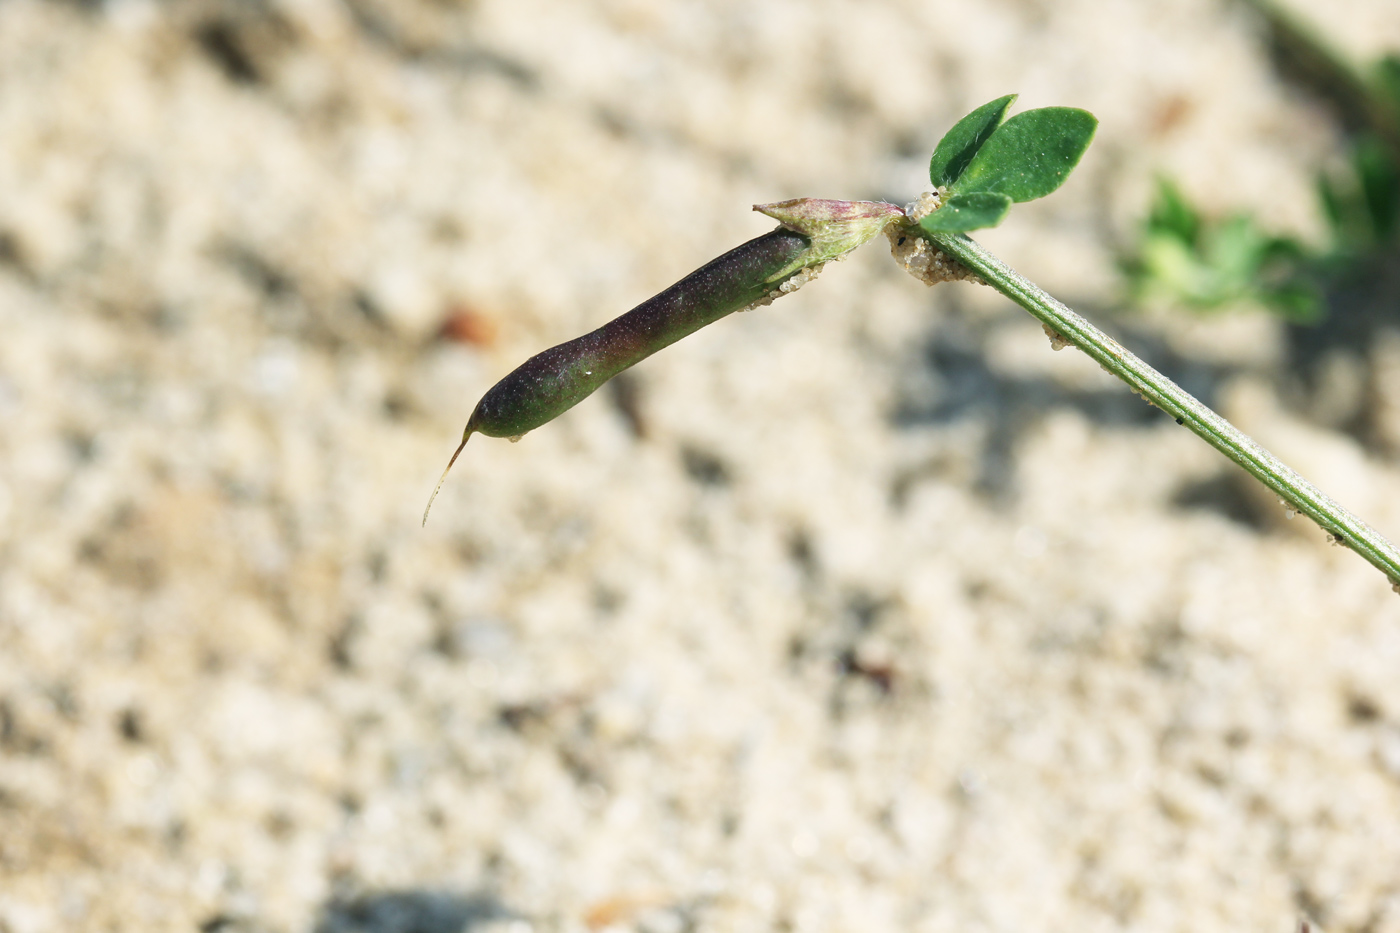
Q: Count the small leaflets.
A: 3